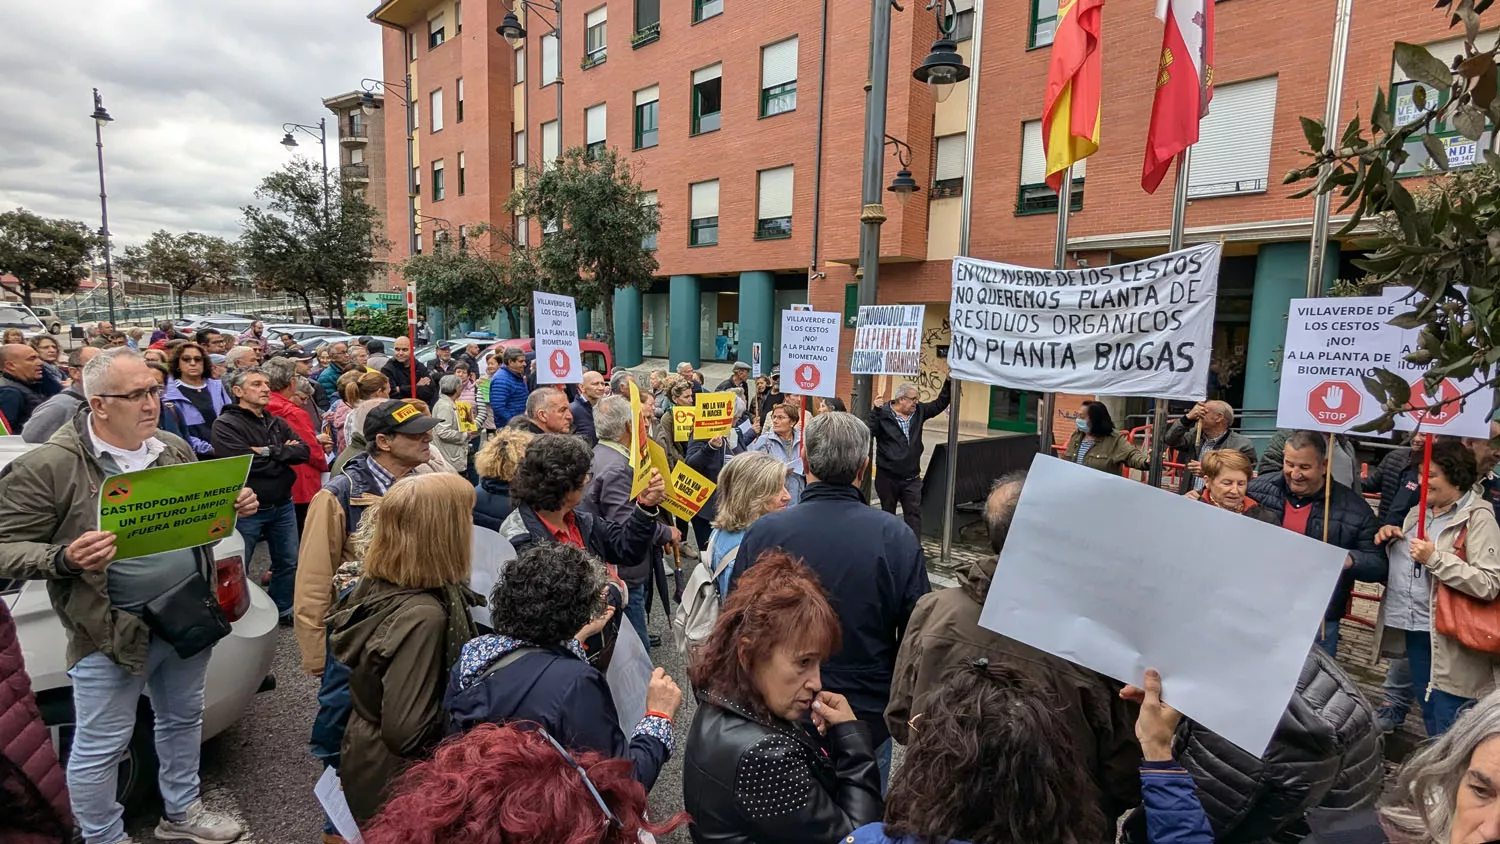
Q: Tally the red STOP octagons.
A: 4